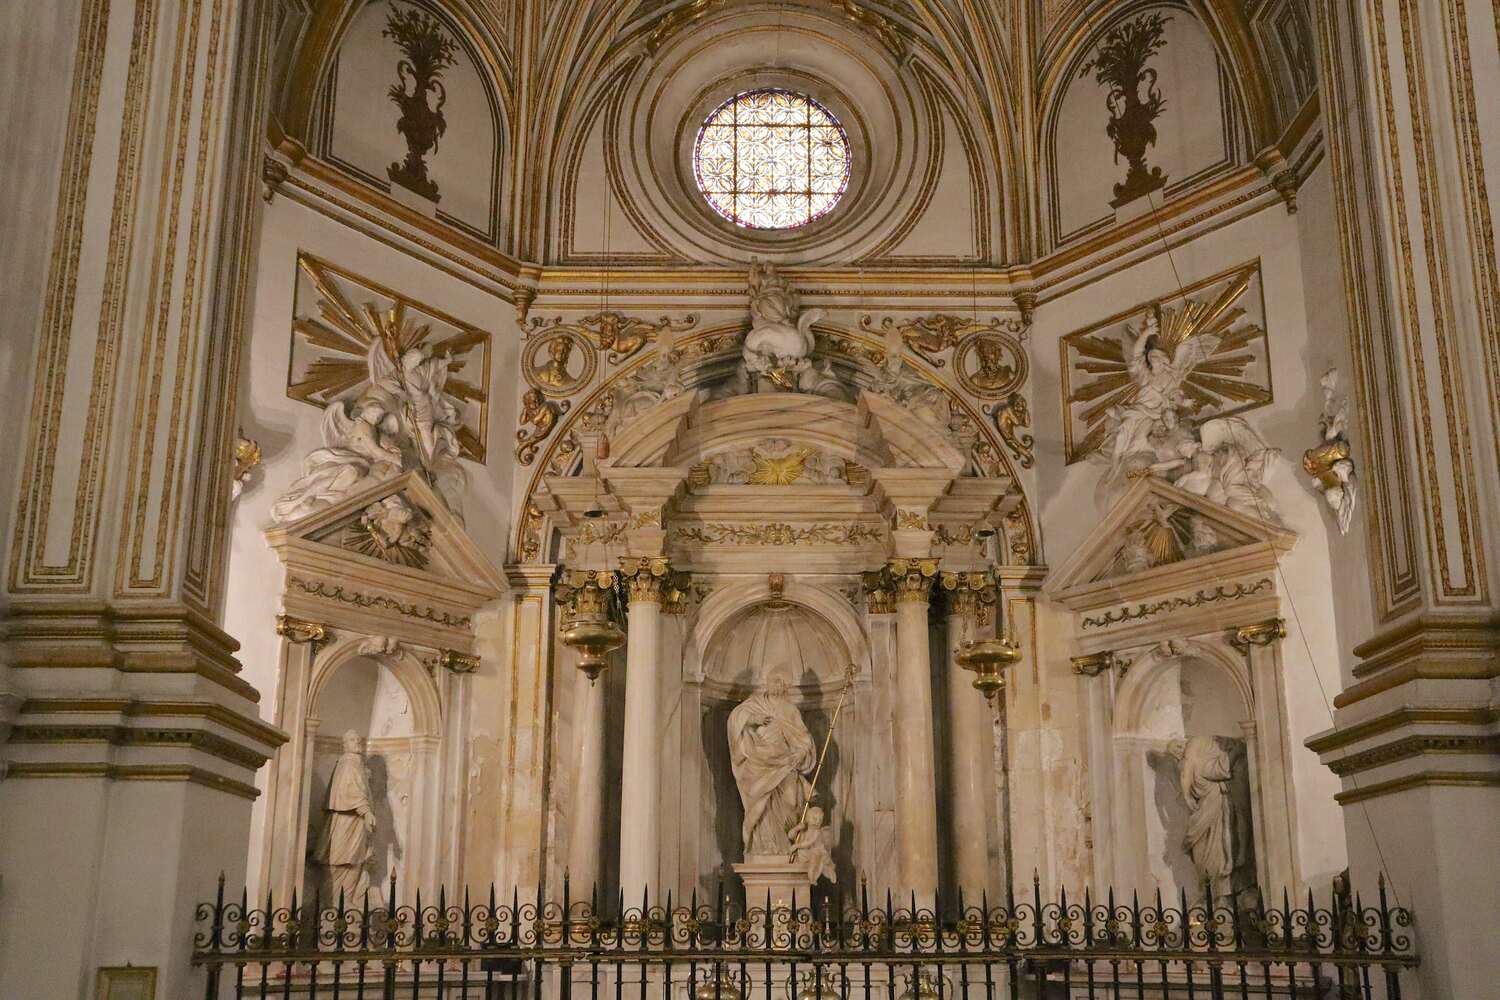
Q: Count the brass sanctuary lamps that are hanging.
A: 2